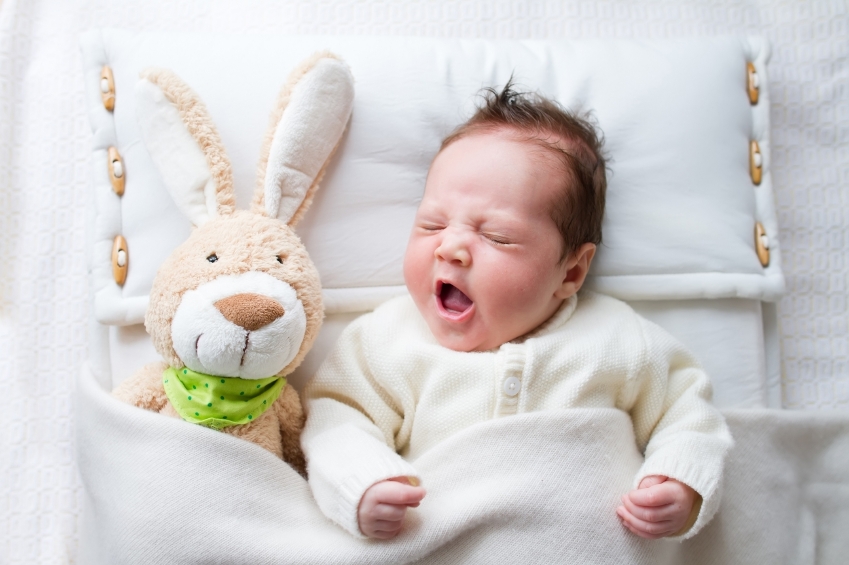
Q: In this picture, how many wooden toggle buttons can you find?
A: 6